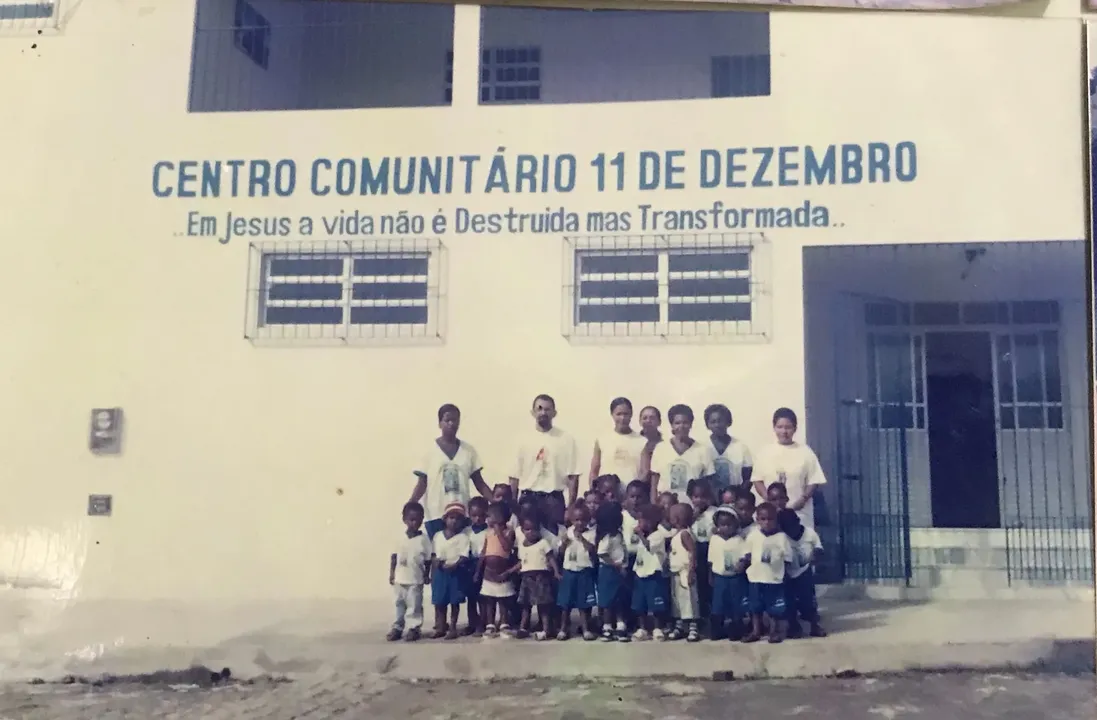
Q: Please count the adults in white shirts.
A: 6